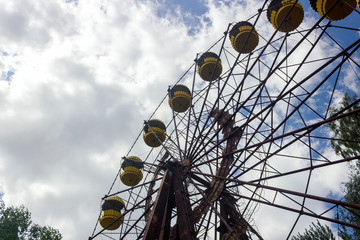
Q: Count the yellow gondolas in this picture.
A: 8